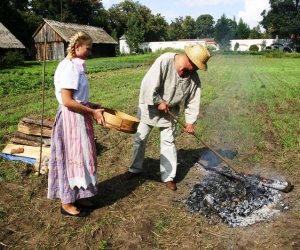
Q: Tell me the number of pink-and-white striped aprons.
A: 1